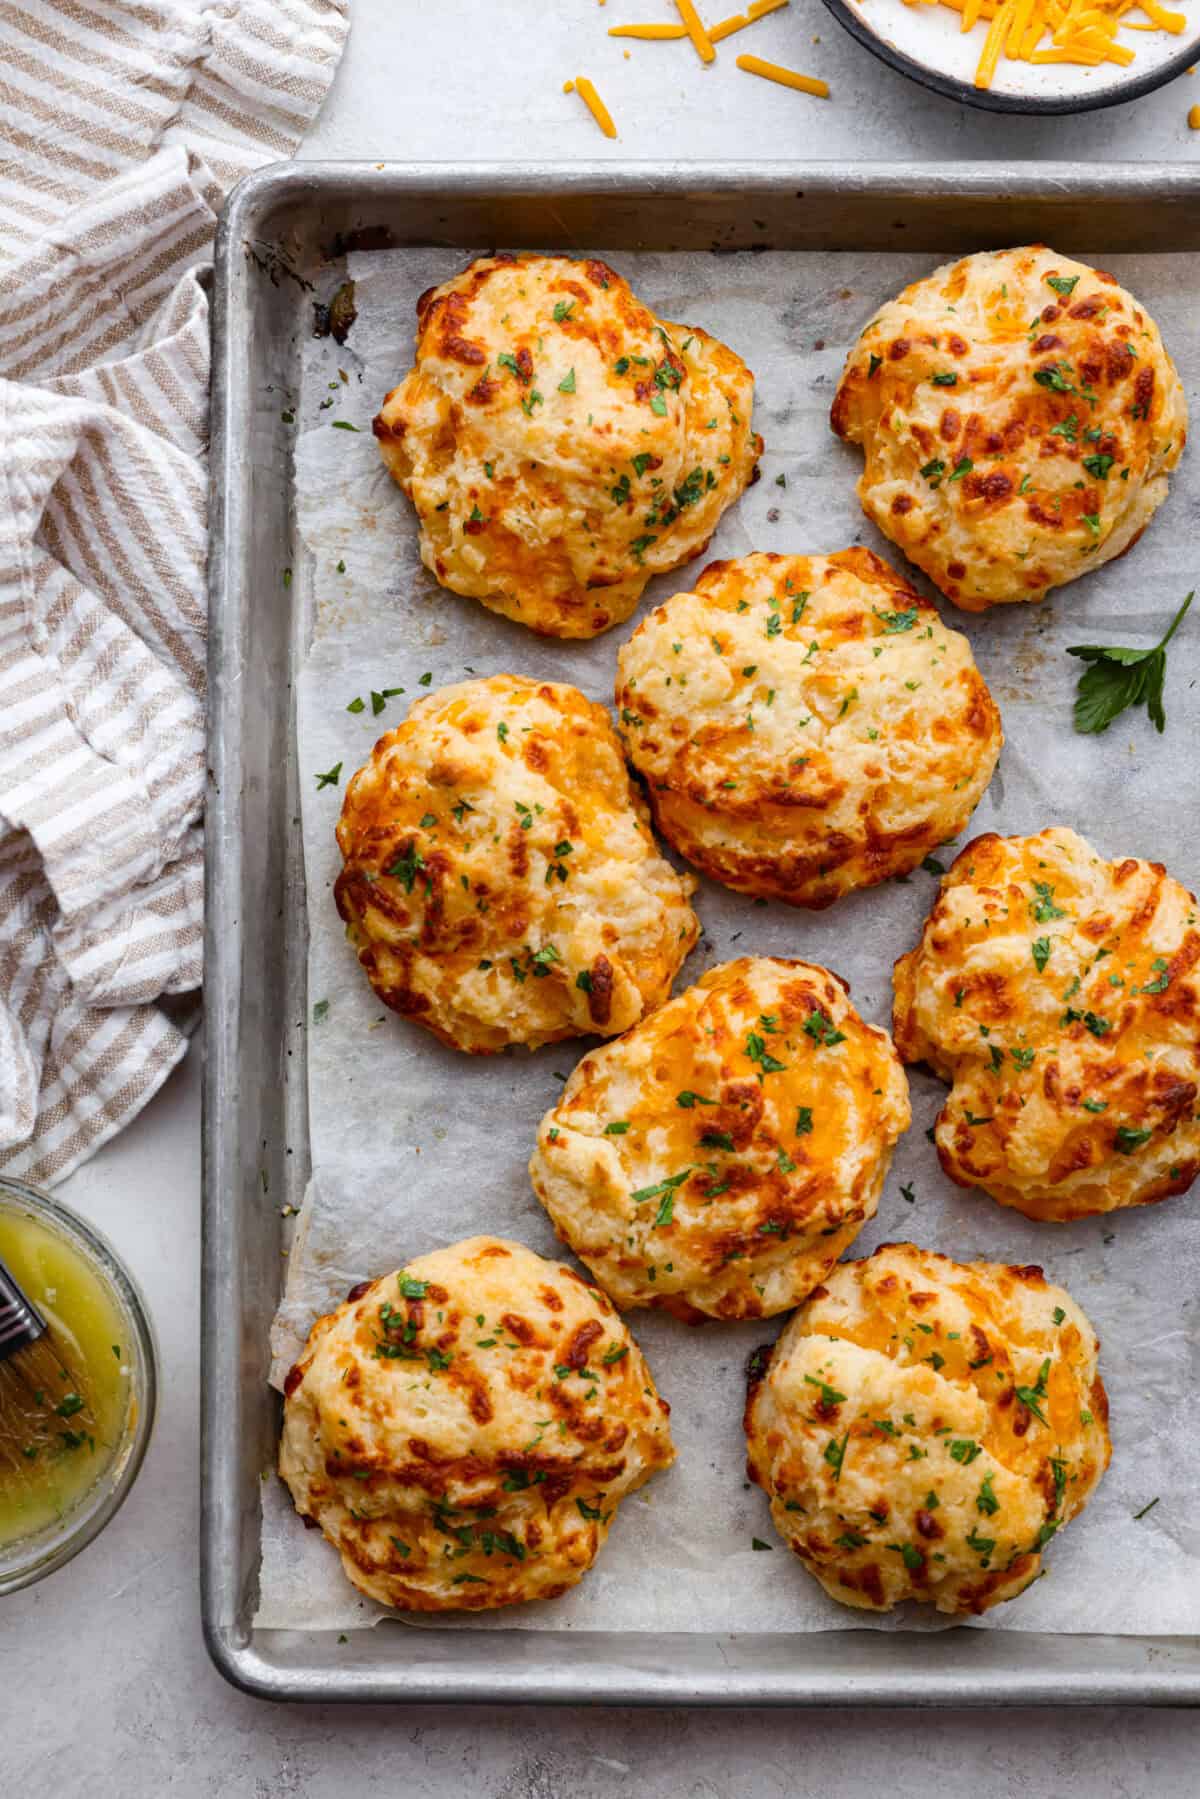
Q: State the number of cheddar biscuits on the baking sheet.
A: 8